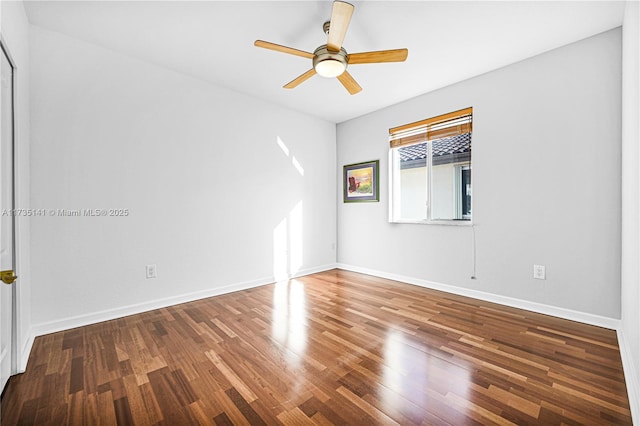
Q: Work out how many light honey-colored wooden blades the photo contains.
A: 5